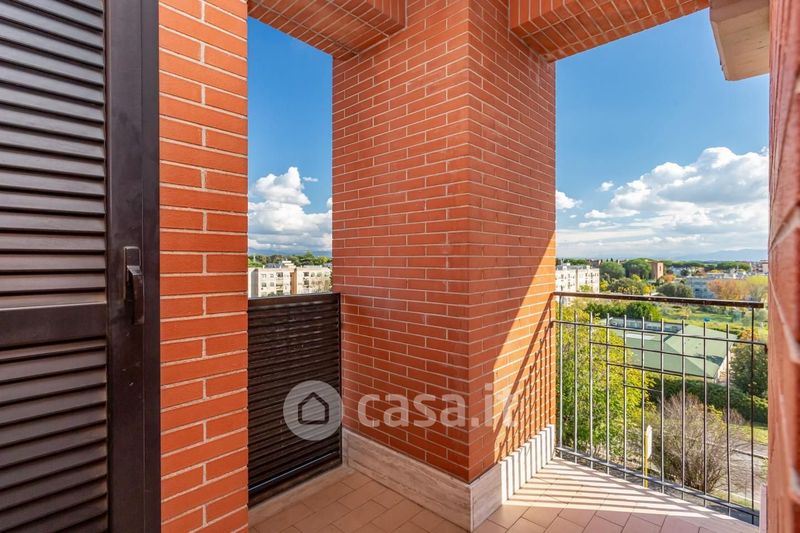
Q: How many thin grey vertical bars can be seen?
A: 11